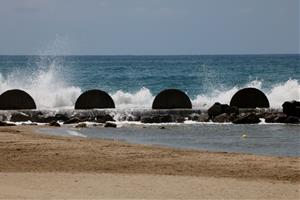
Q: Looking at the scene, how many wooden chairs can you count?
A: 0